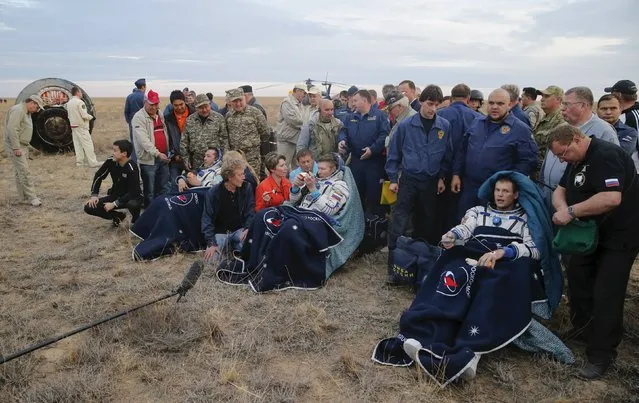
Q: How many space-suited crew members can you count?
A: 3